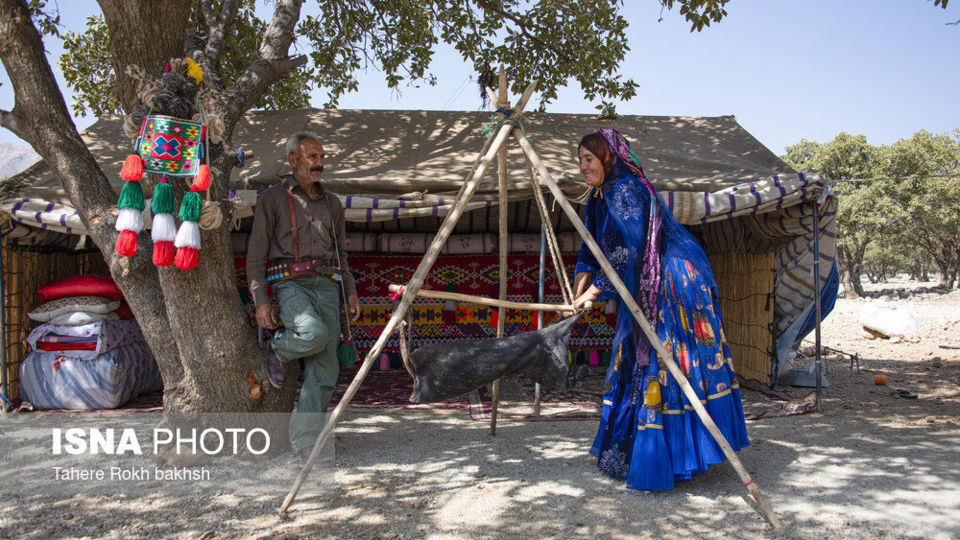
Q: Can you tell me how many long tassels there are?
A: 3